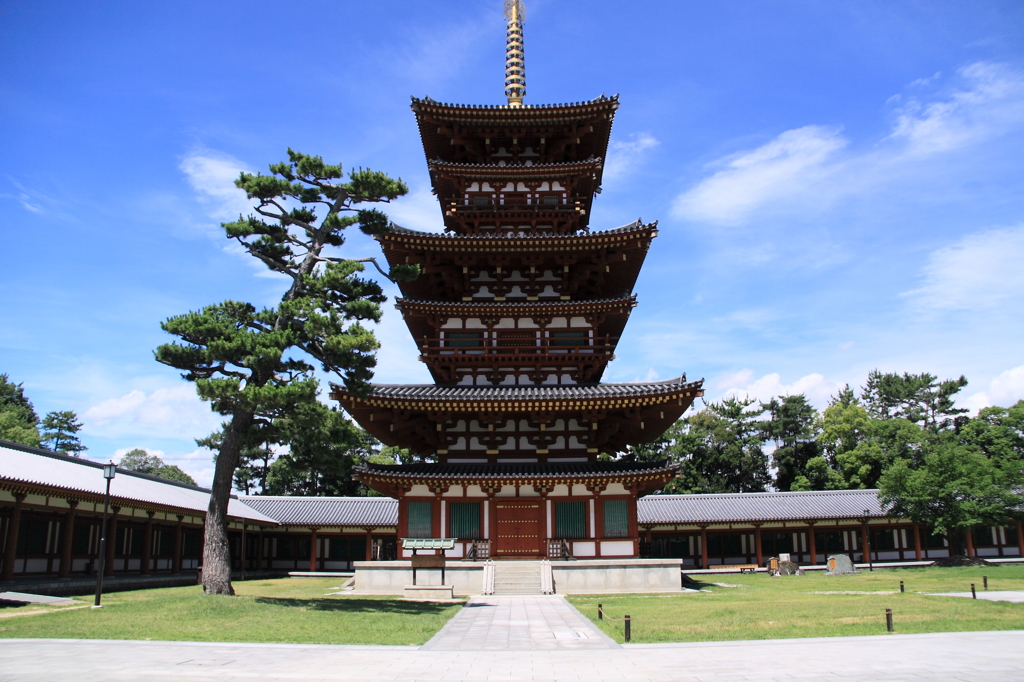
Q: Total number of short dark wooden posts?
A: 6